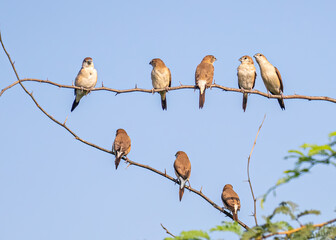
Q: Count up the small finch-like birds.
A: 8